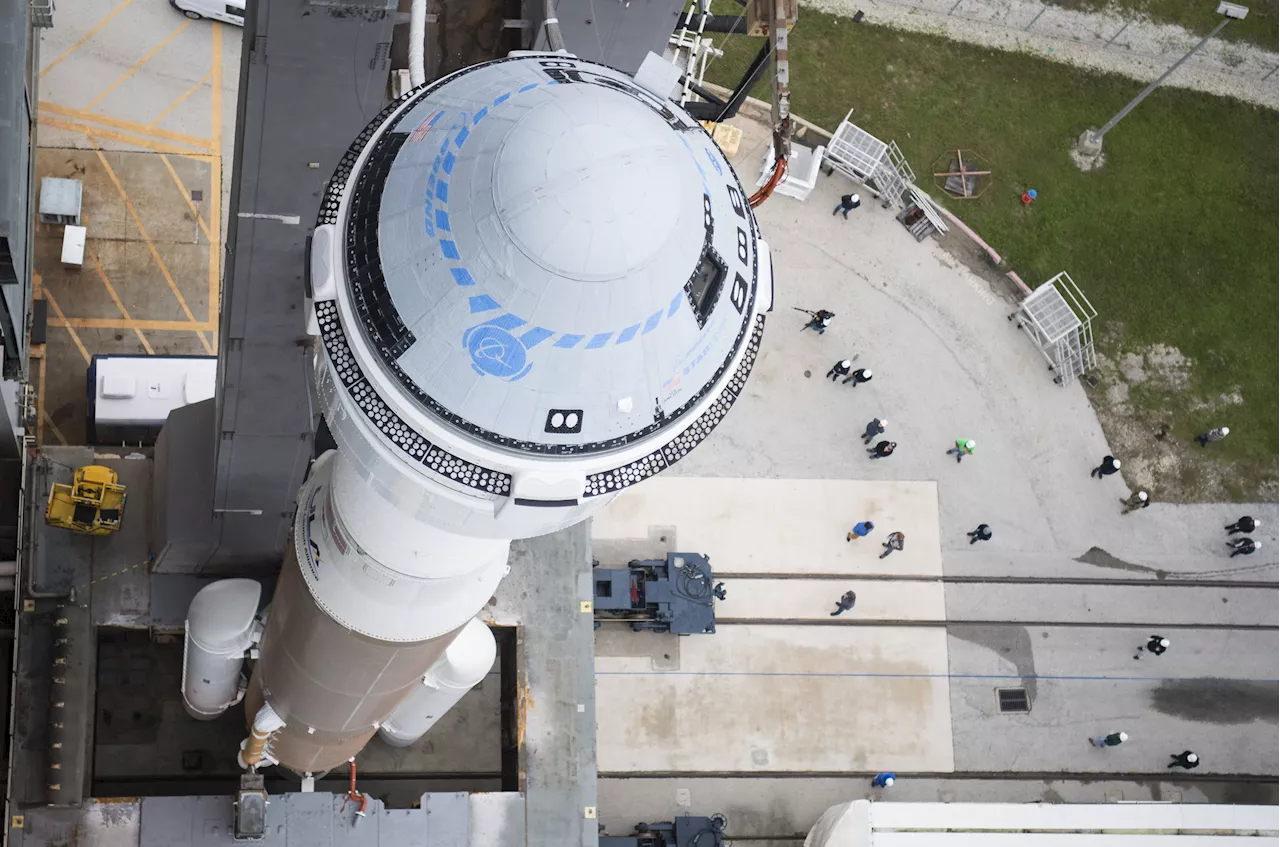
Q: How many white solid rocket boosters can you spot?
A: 2